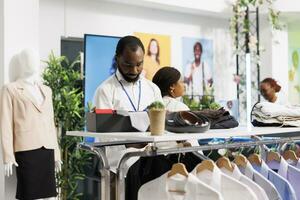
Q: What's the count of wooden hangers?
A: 7